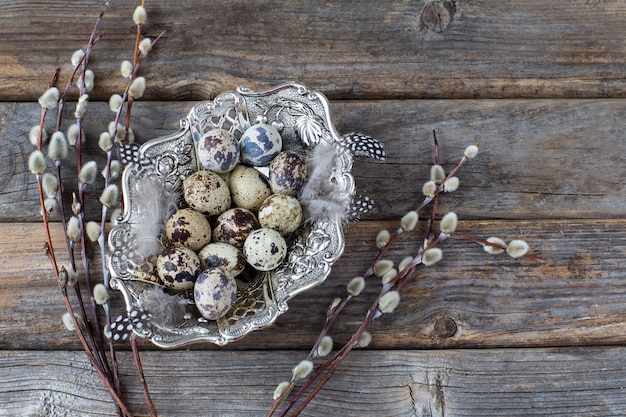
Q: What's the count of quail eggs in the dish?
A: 12